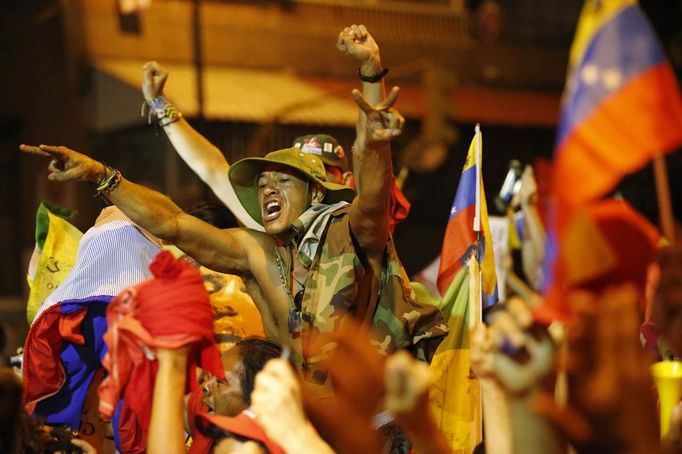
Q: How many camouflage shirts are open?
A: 1